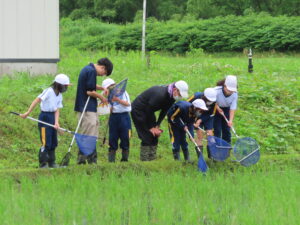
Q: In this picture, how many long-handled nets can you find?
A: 6